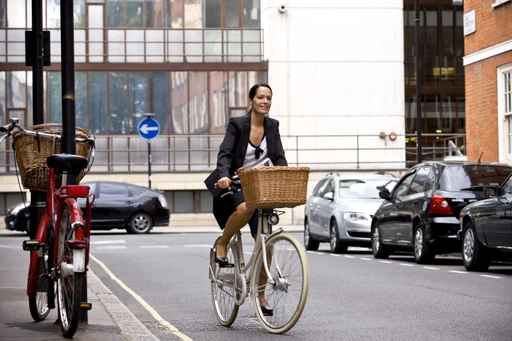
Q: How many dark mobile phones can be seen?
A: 0